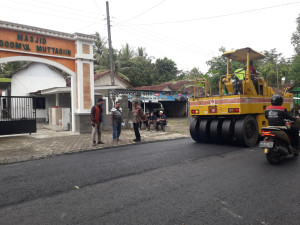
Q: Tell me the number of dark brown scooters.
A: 1